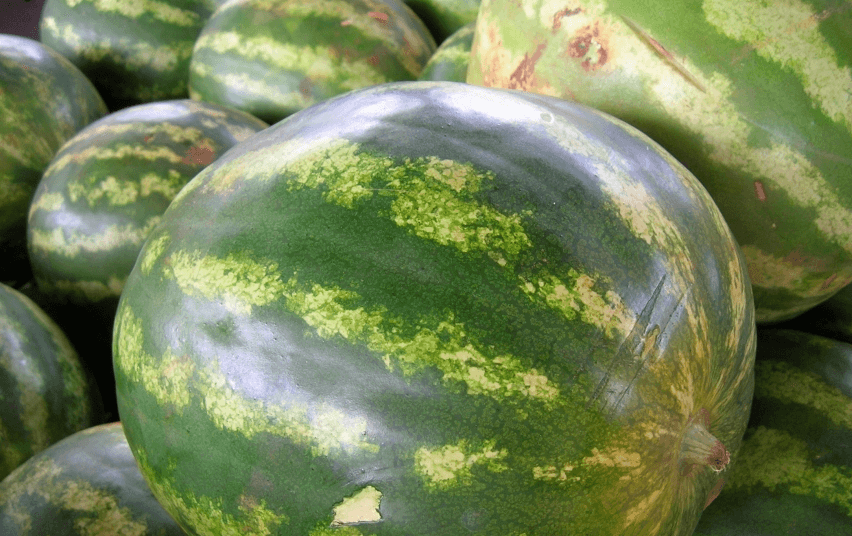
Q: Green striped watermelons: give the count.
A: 11